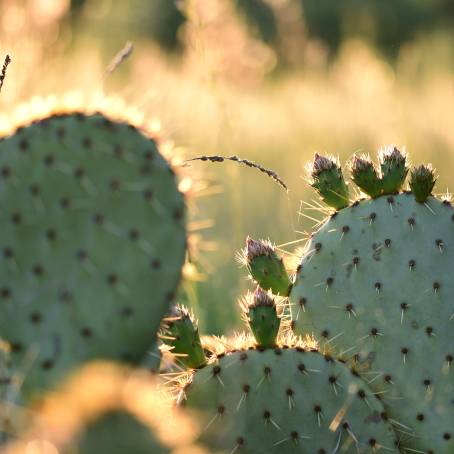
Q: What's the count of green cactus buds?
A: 7